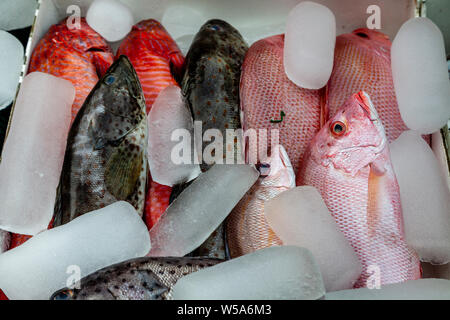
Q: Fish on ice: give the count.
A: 9